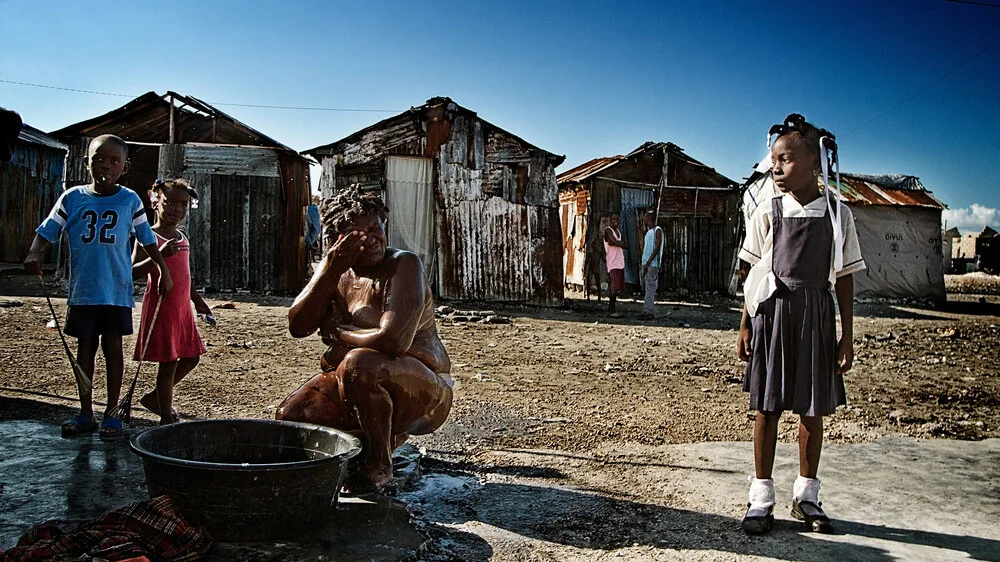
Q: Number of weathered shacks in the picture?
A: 5